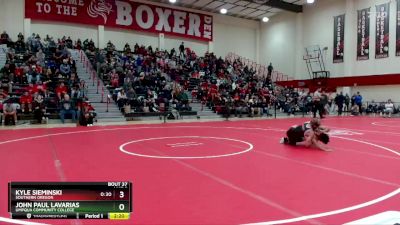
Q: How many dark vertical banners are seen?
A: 4